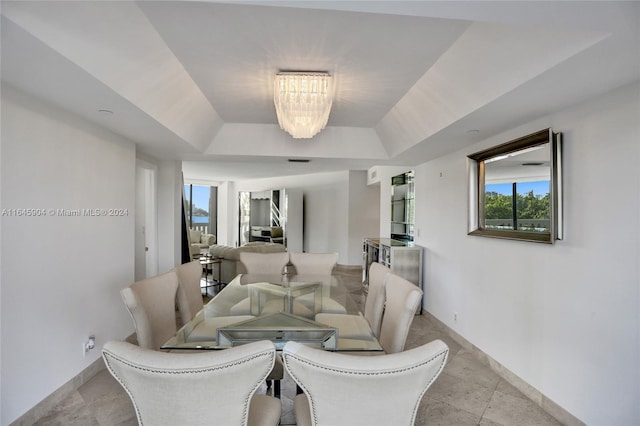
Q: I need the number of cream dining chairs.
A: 8